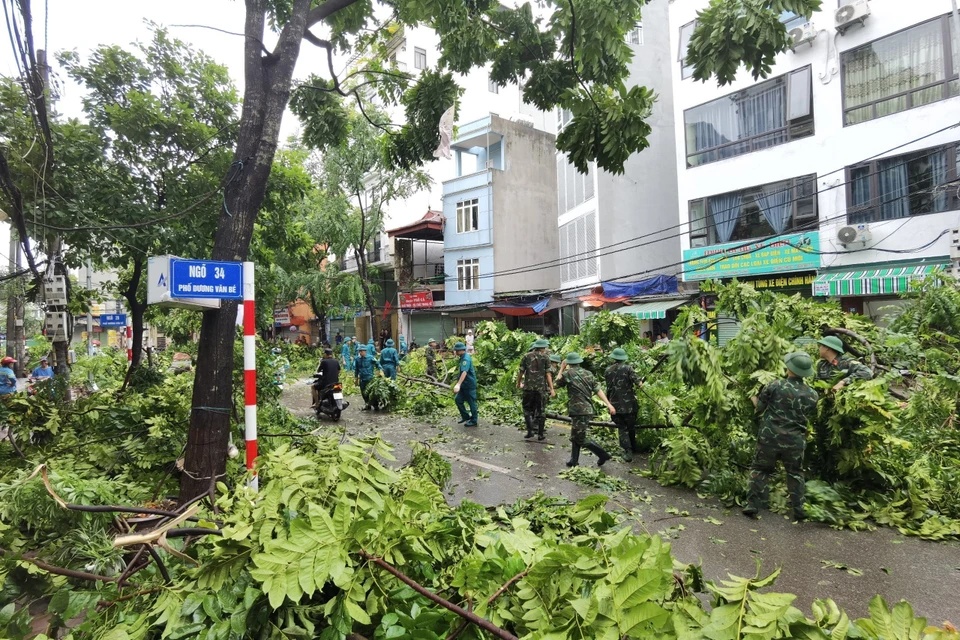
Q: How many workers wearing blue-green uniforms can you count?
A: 7